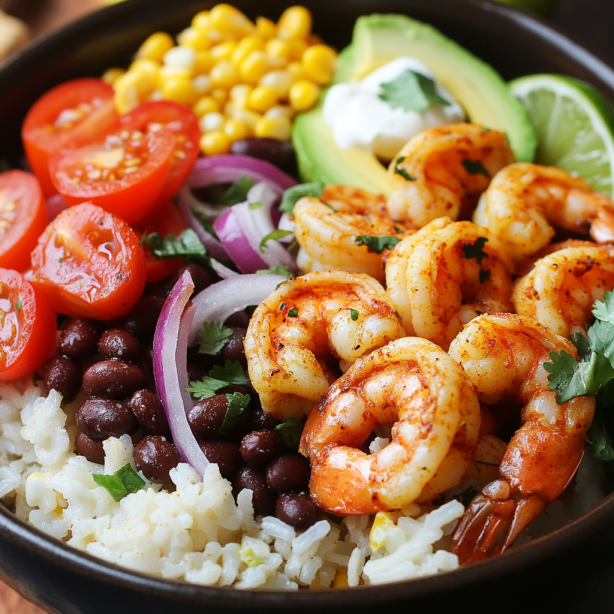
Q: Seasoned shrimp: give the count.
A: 8